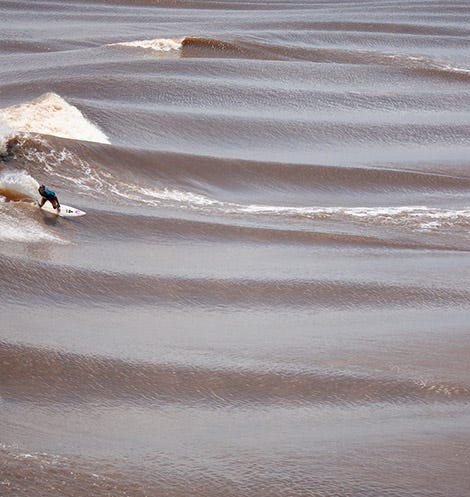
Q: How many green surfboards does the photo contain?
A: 0